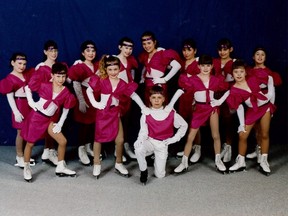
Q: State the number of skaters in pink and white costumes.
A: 13